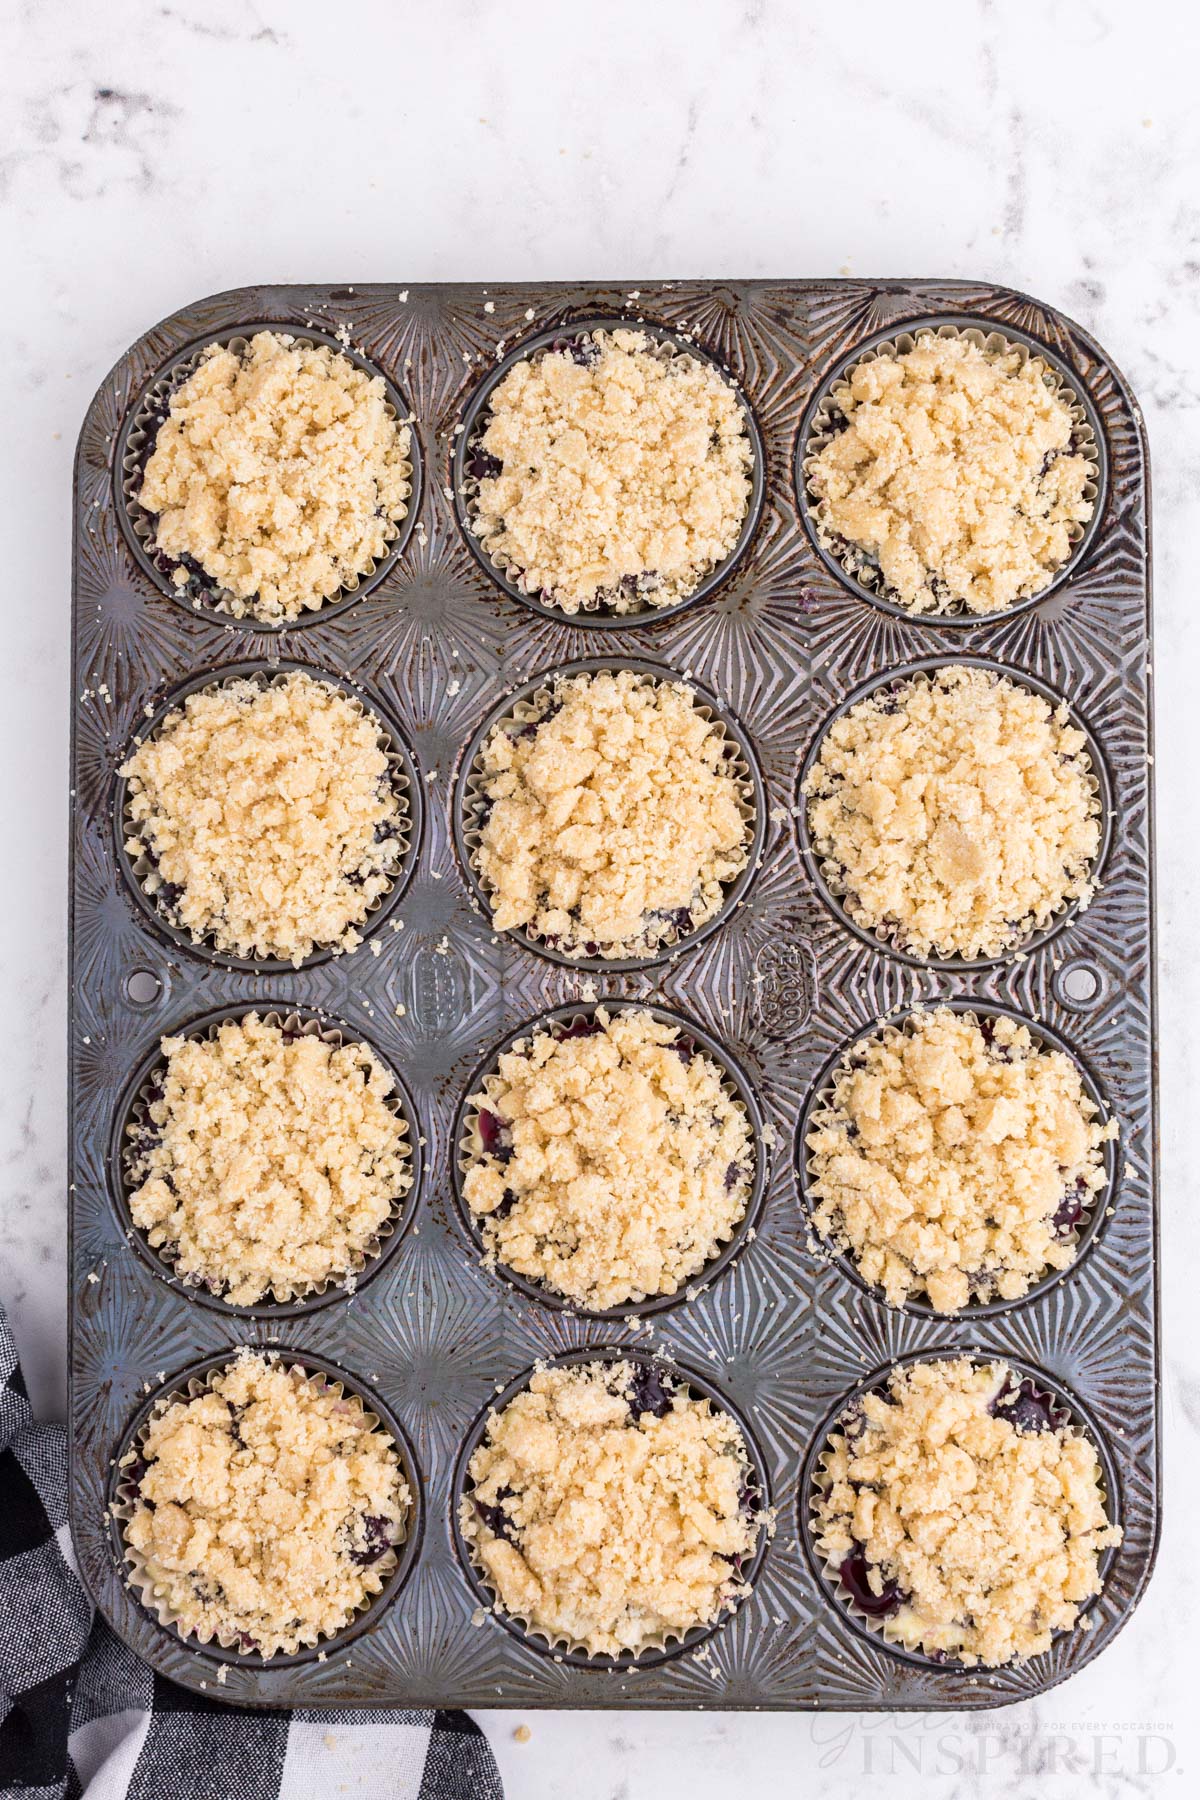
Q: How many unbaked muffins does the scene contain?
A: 12